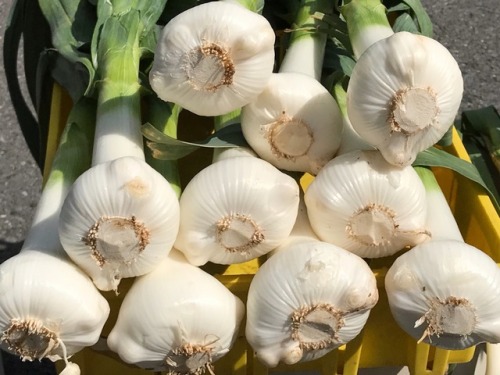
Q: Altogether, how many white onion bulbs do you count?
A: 10